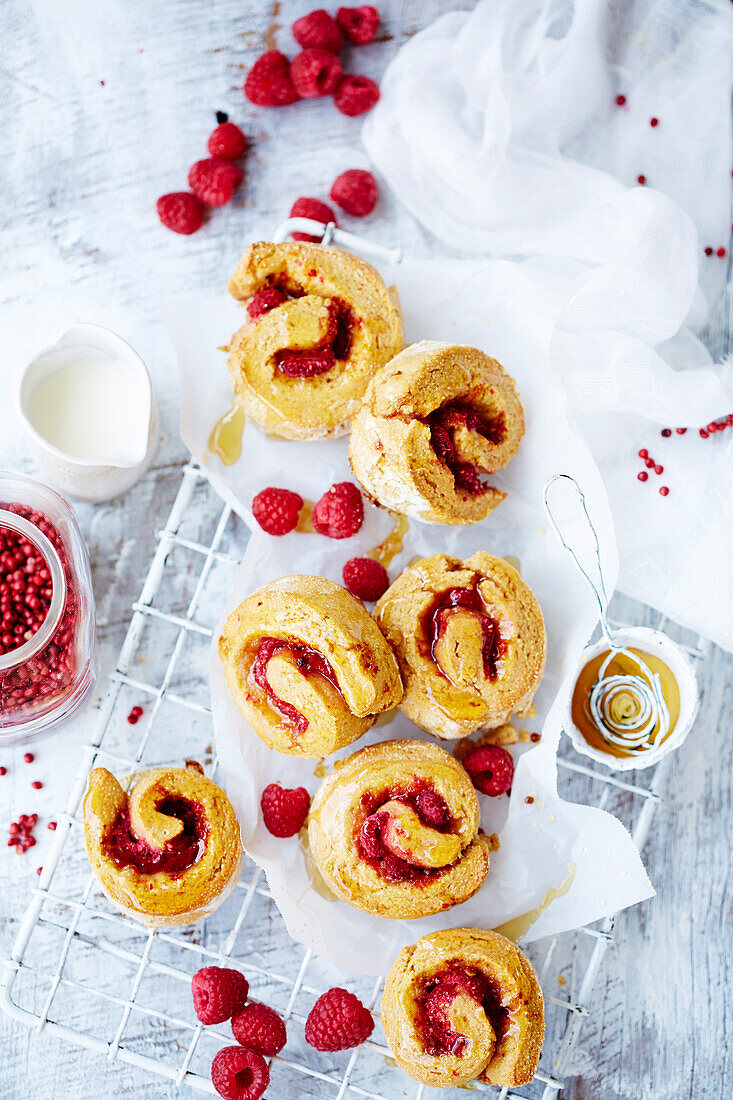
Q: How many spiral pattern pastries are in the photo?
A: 7